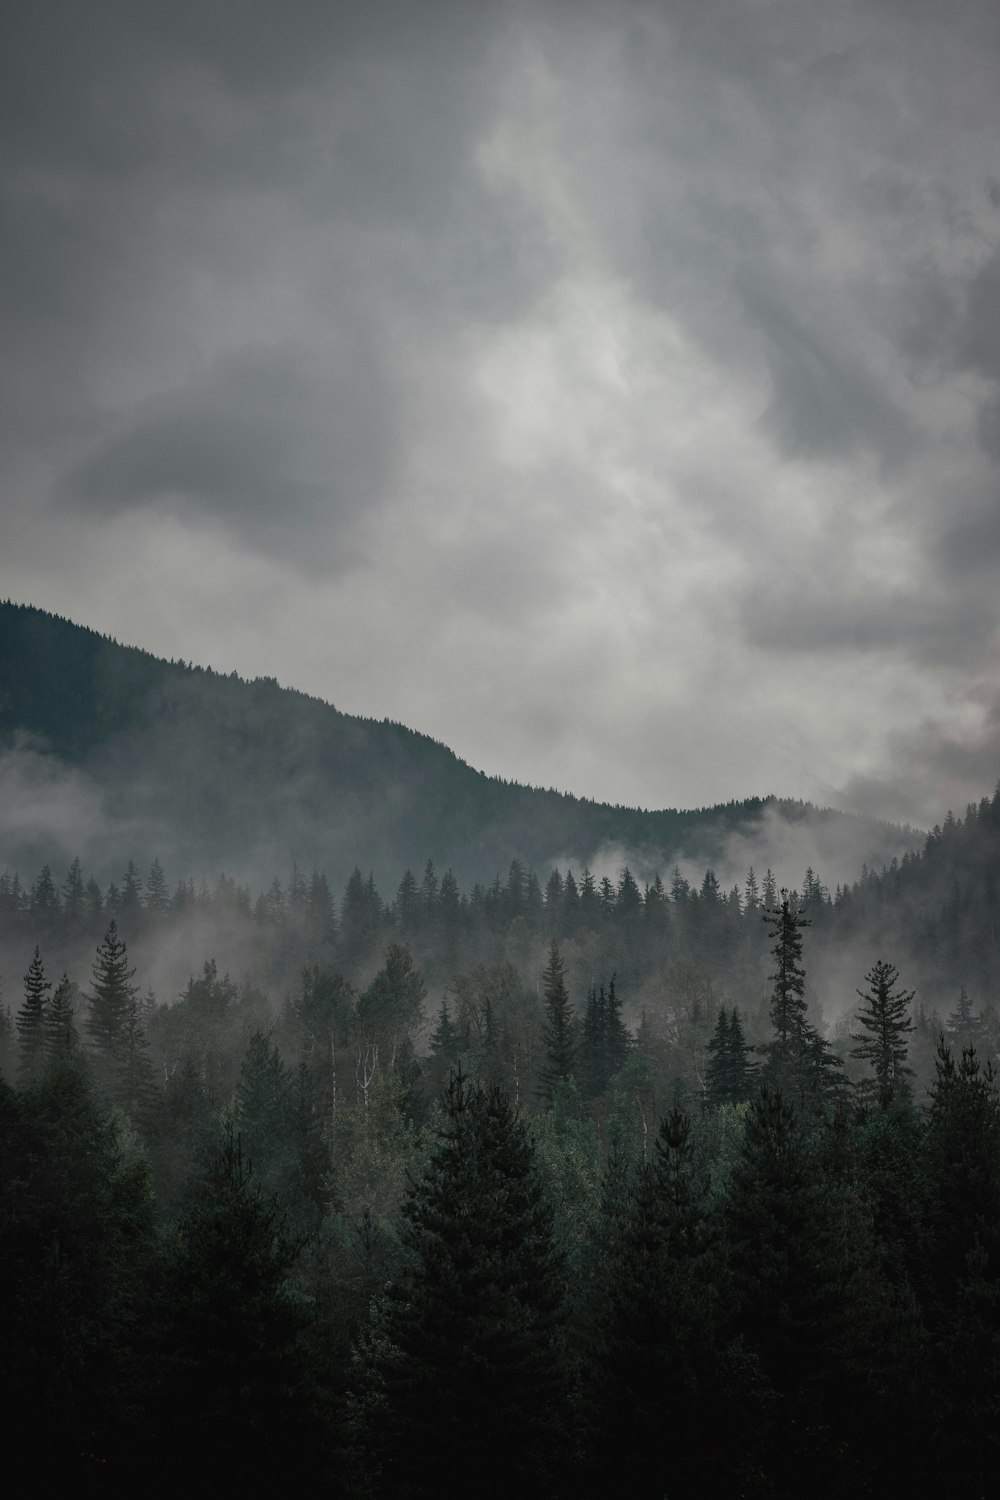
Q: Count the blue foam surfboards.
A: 0